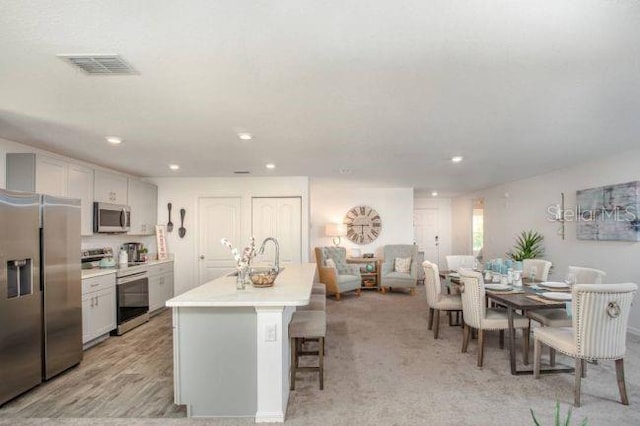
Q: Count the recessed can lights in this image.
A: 6